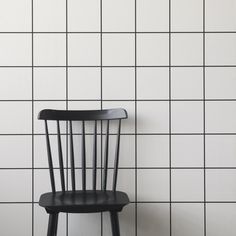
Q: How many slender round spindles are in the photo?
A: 7